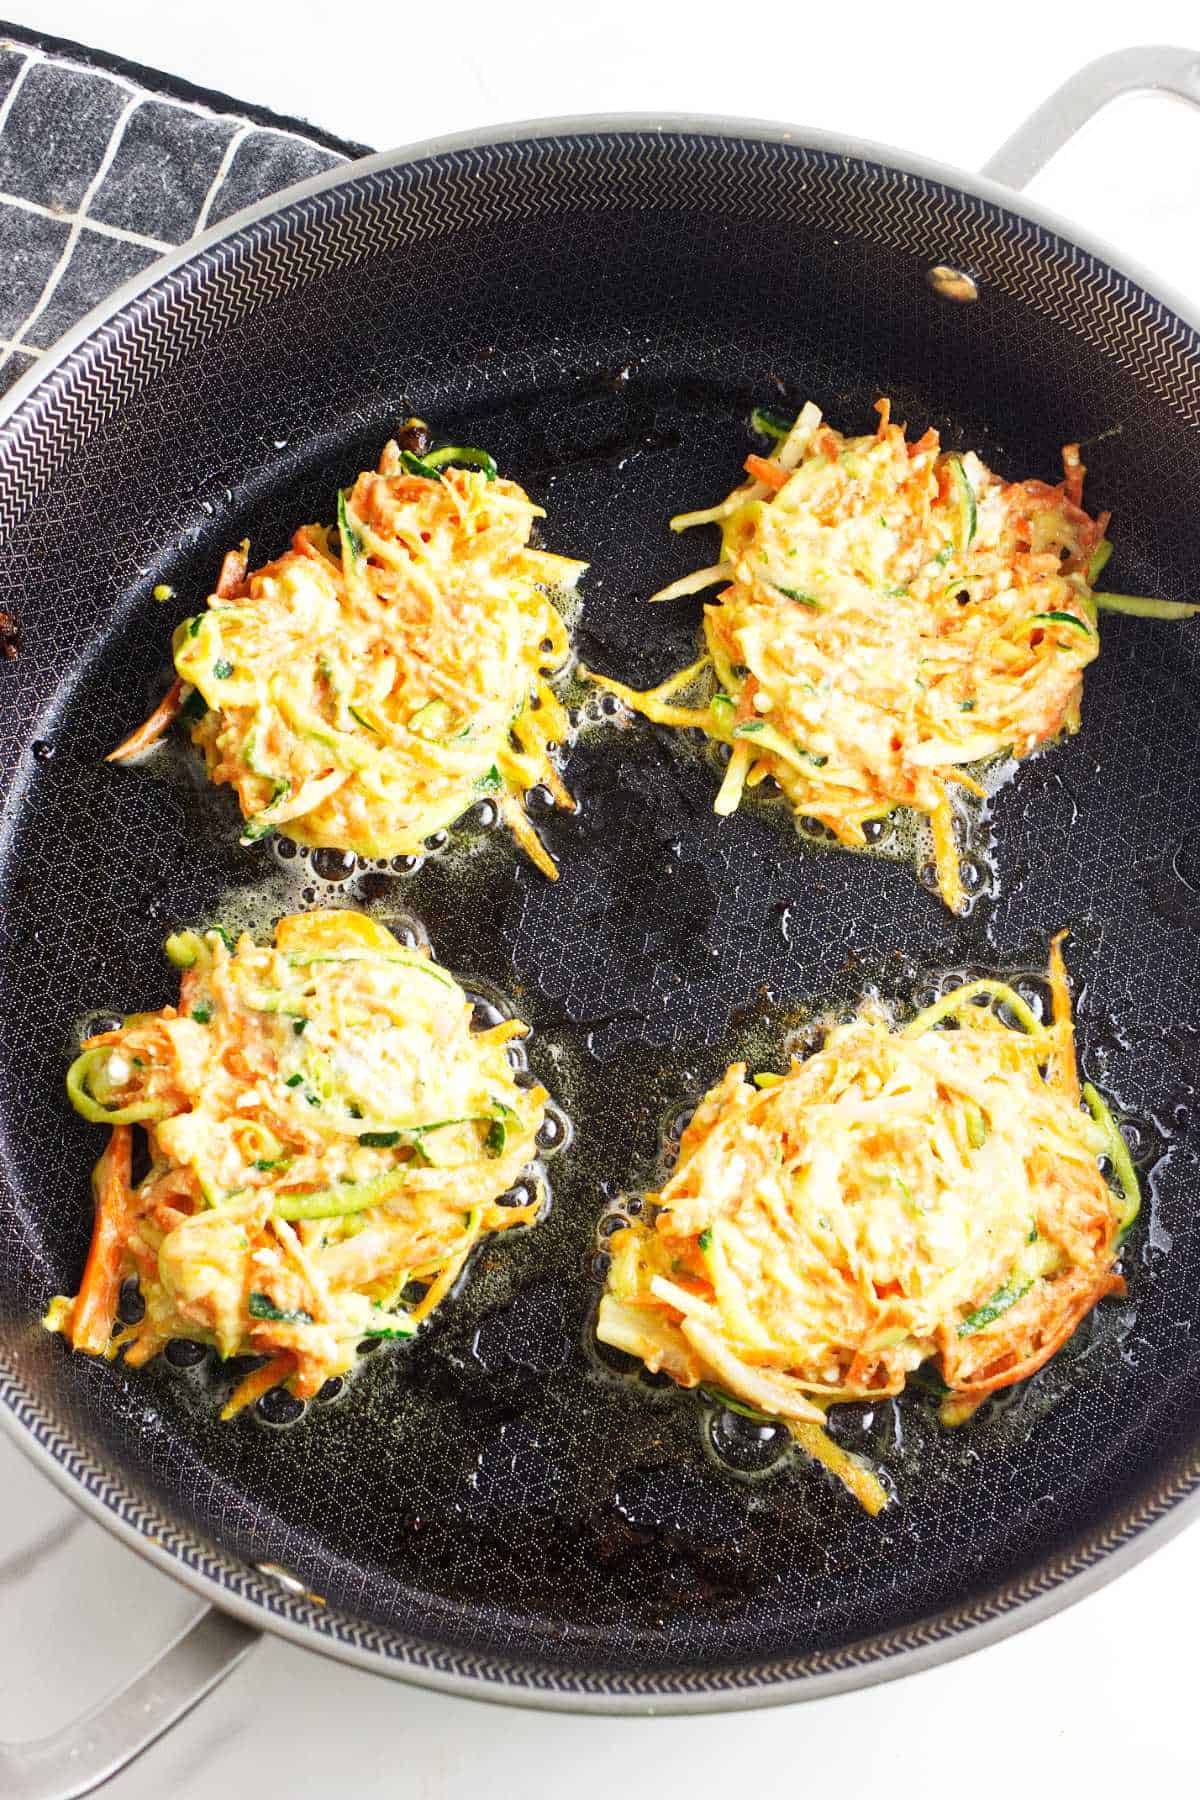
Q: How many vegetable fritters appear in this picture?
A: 4